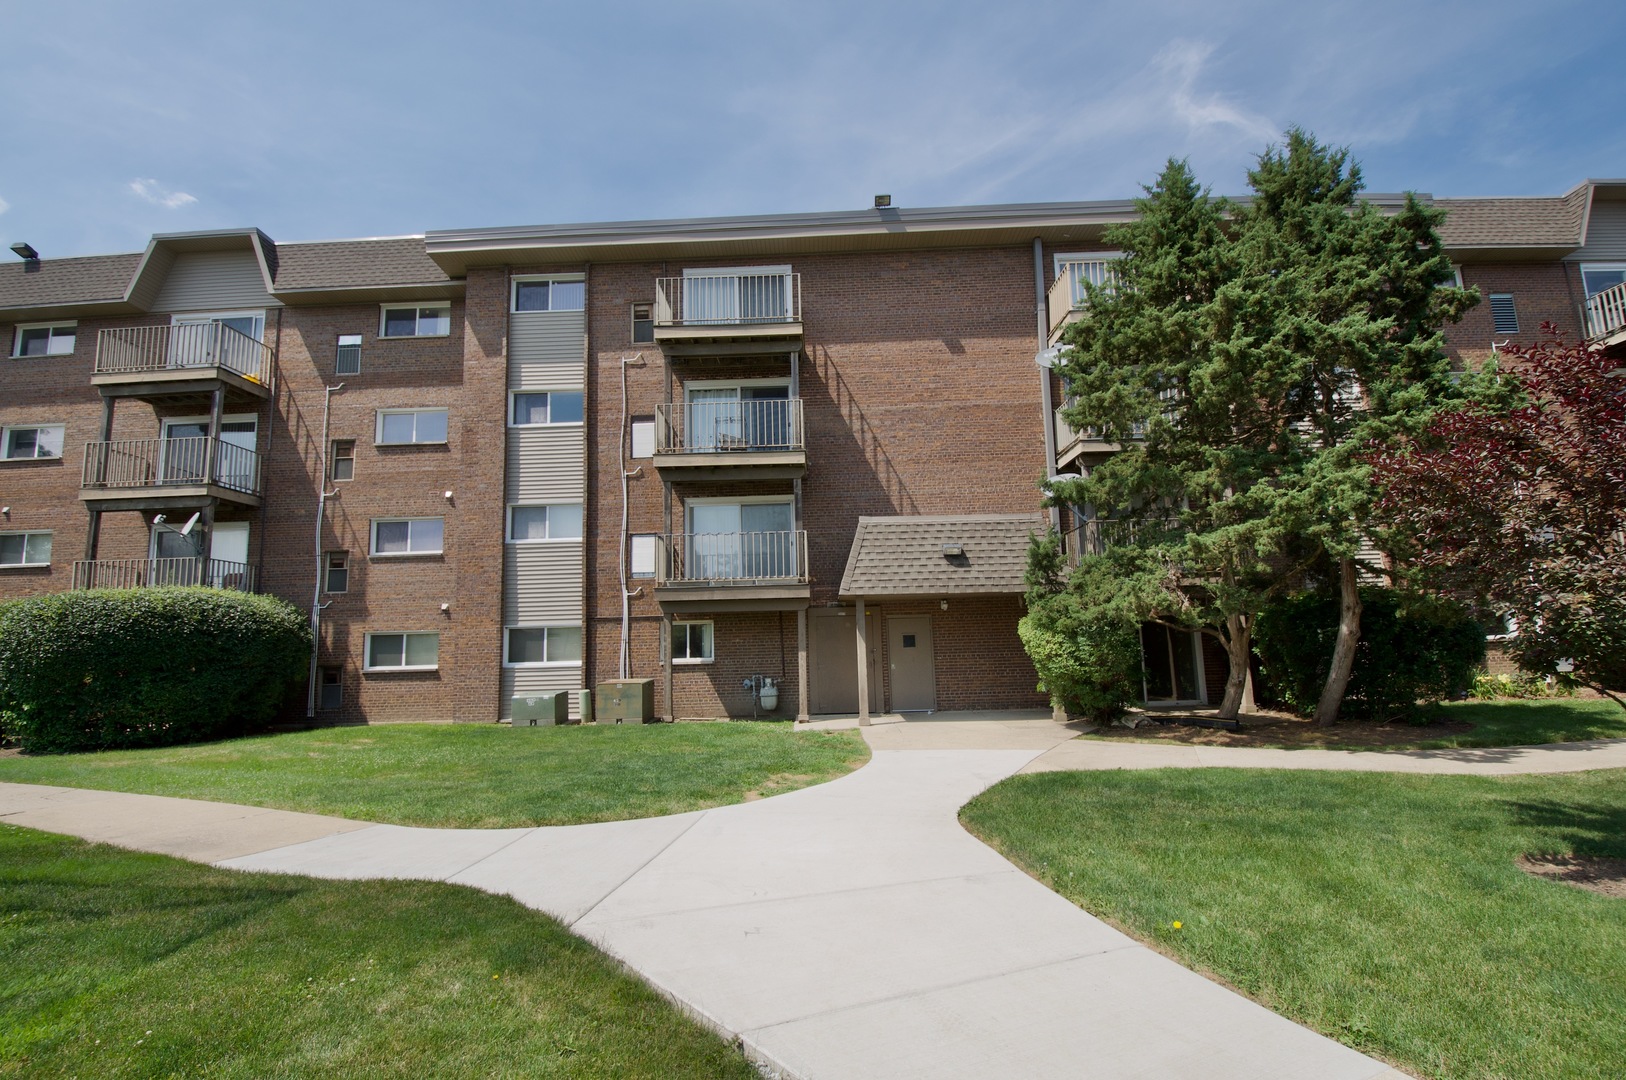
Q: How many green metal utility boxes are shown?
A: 2